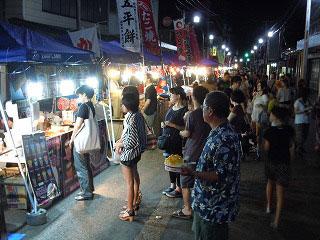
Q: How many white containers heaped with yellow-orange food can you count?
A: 1